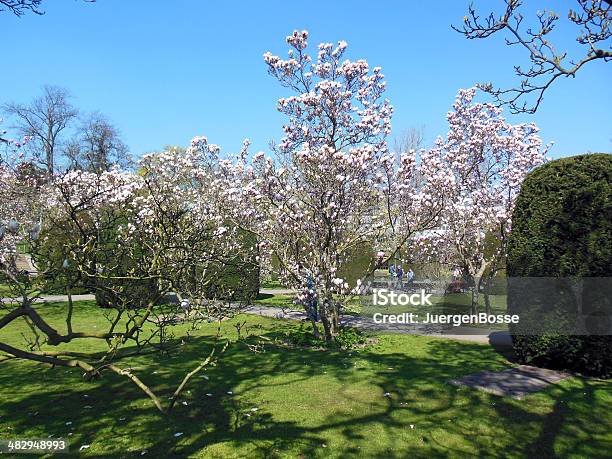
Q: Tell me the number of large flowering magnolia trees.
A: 3